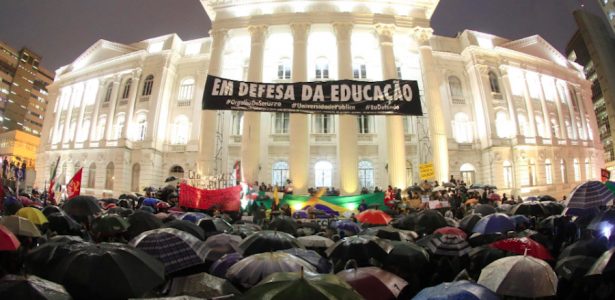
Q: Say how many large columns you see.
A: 6